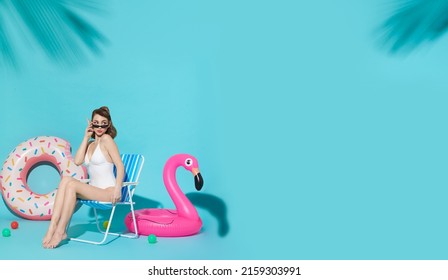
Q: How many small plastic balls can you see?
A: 4